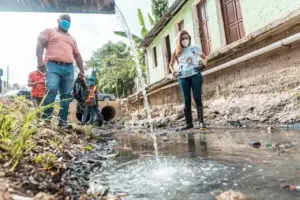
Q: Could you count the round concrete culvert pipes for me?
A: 2